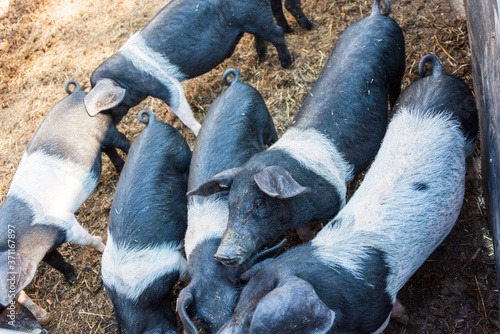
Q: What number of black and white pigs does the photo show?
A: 6